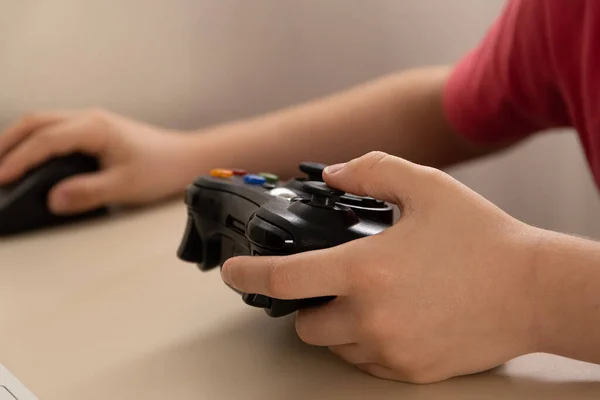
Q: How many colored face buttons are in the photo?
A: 4